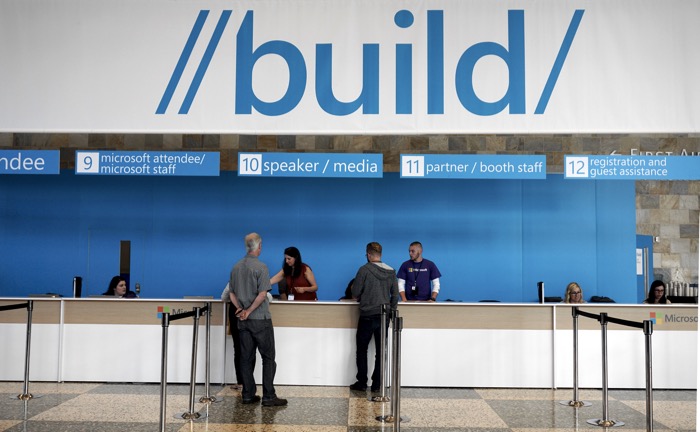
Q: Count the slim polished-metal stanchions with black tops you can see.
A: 10